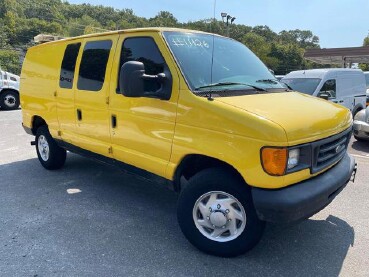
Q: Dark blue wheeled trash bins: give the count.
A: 0